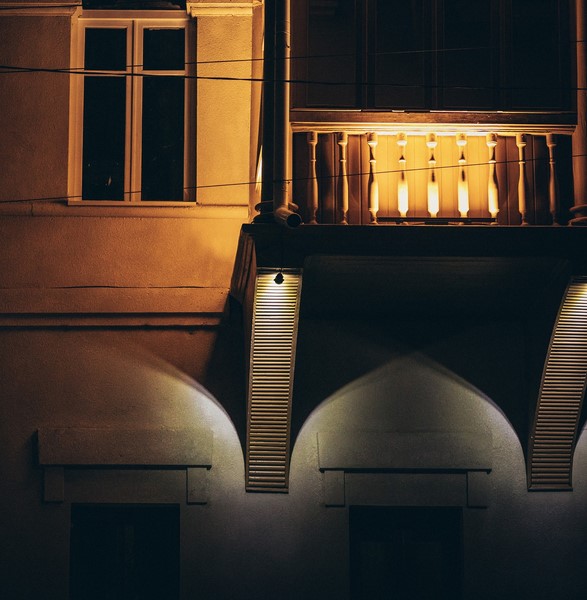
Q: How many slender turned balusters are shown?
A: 9